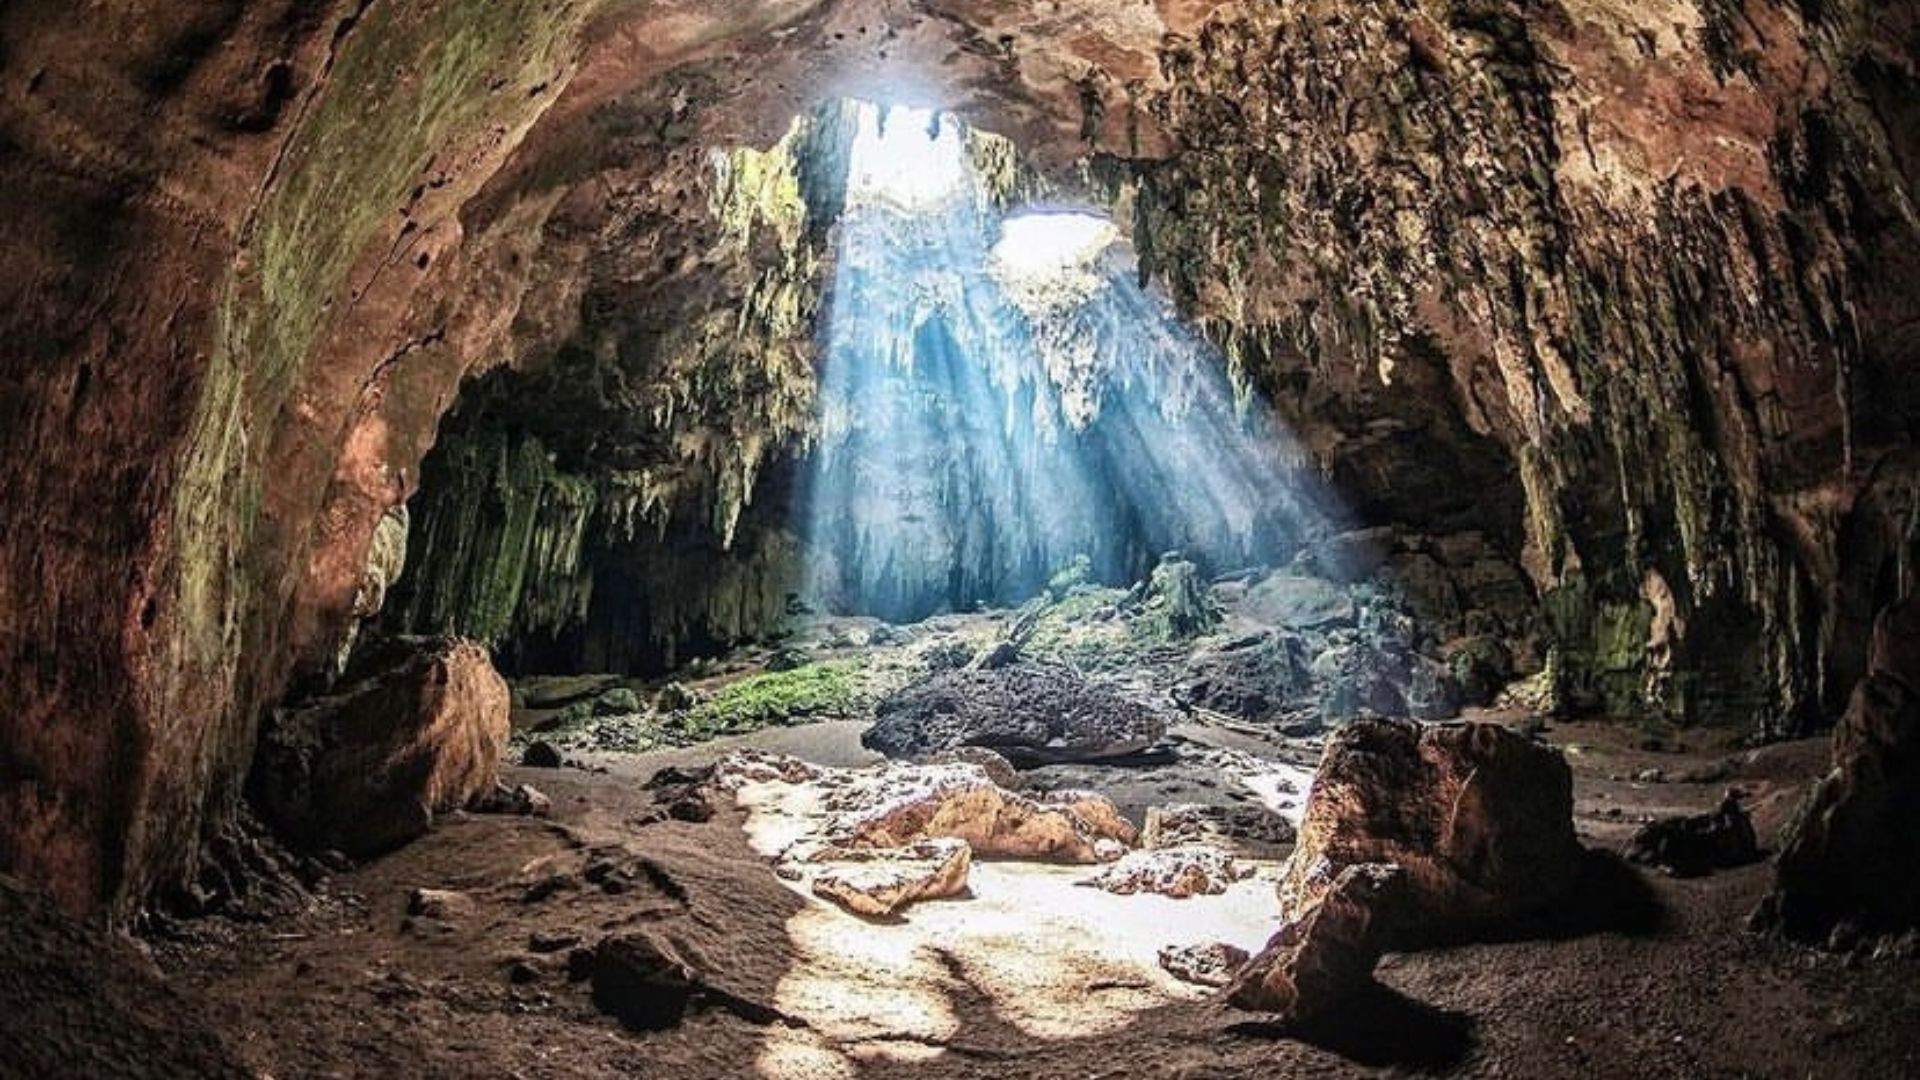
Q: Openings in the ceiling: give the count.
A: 2